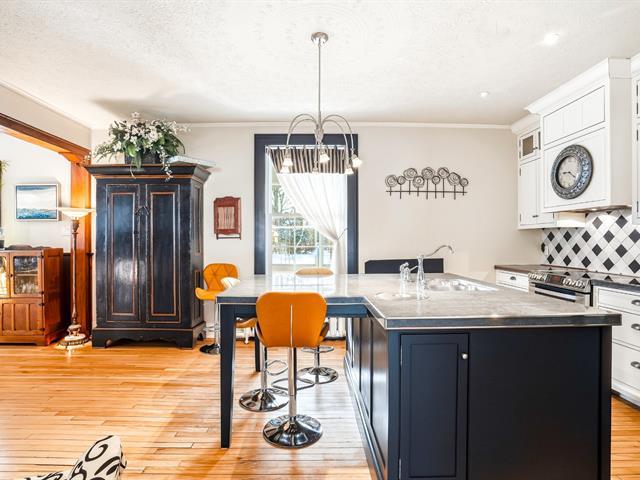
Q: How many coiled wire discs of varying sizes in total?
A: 9